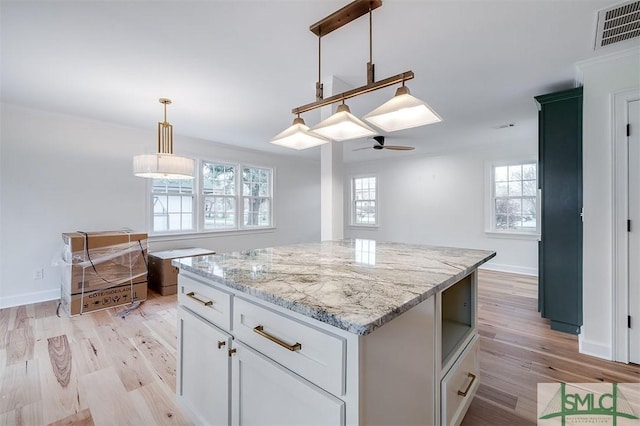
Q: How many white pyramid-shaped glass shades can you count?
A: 3